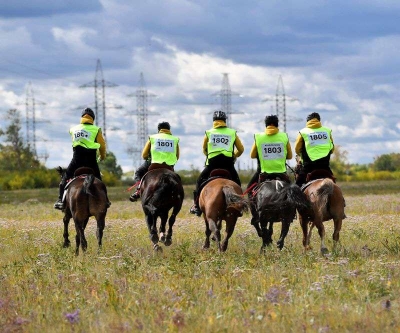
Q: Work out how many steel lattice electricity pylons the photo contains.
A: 5